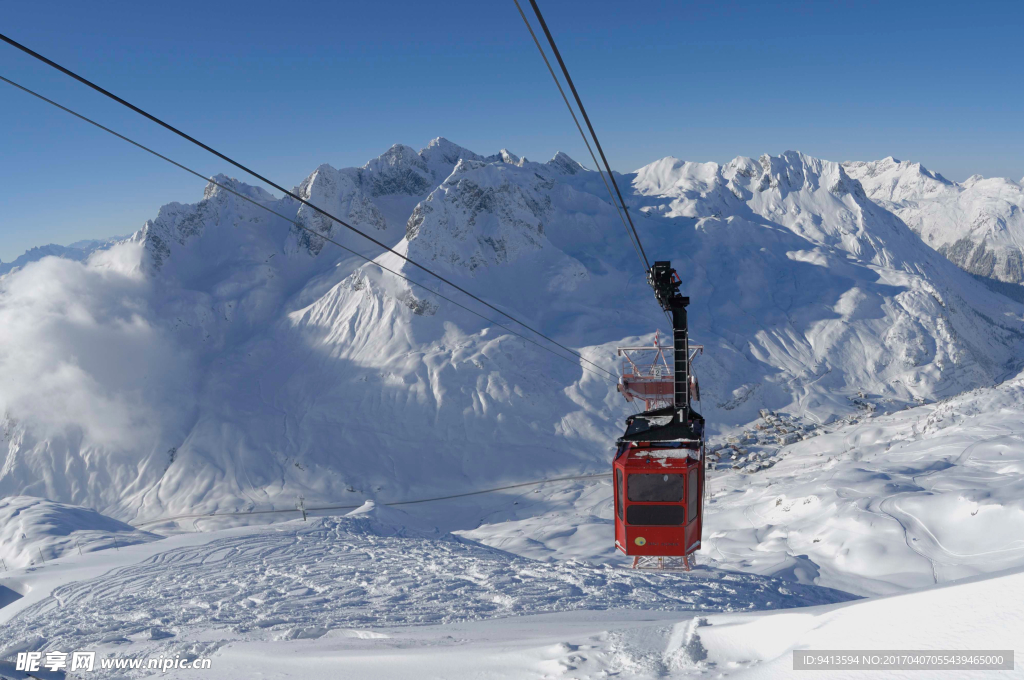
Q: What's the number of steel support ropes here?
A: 4